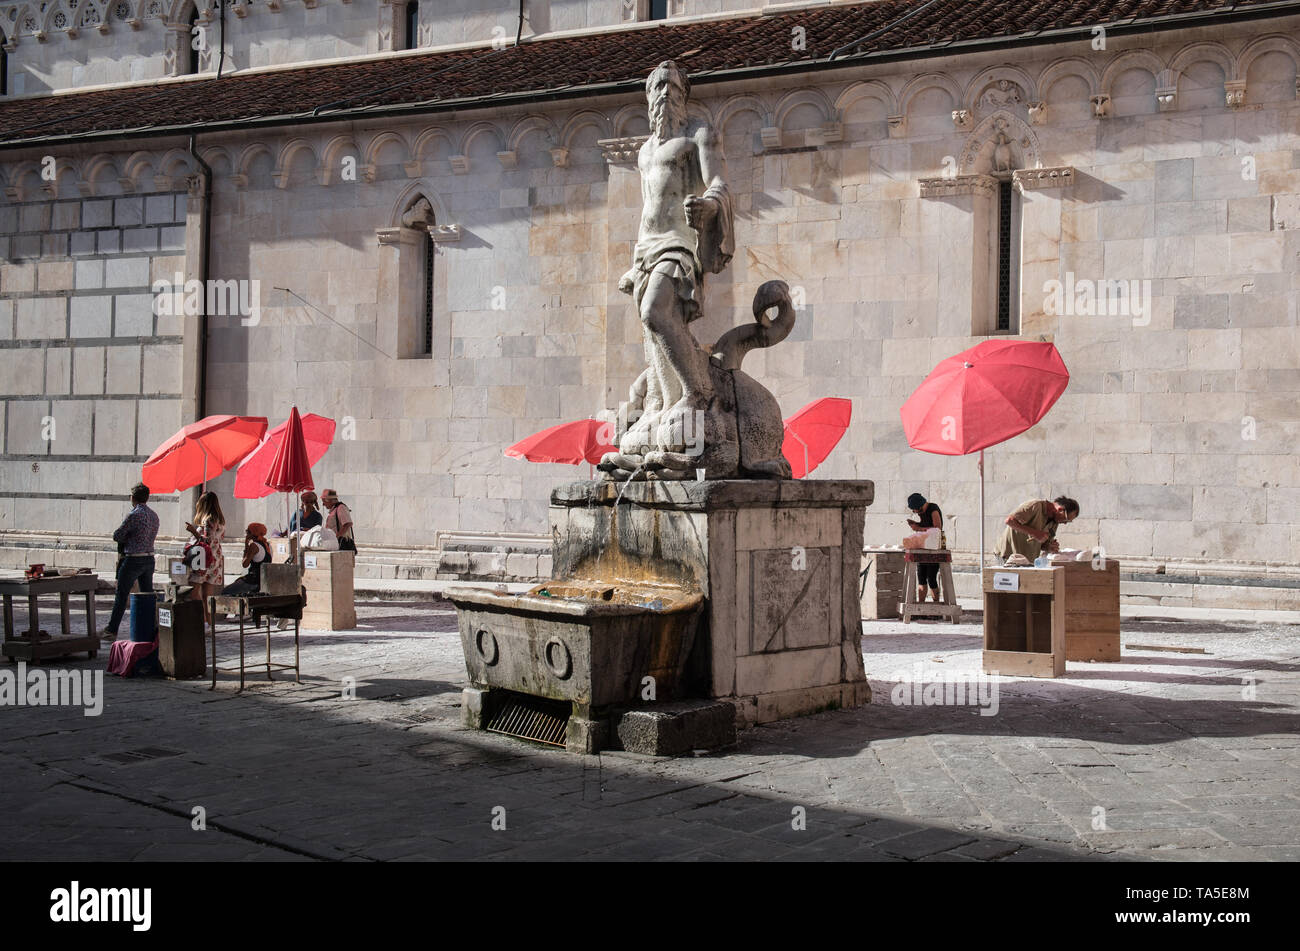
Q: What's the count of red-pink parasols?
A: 6